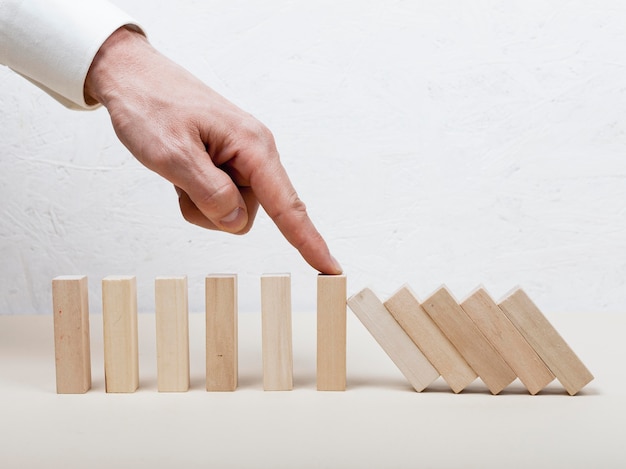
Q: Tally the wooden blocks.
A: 11